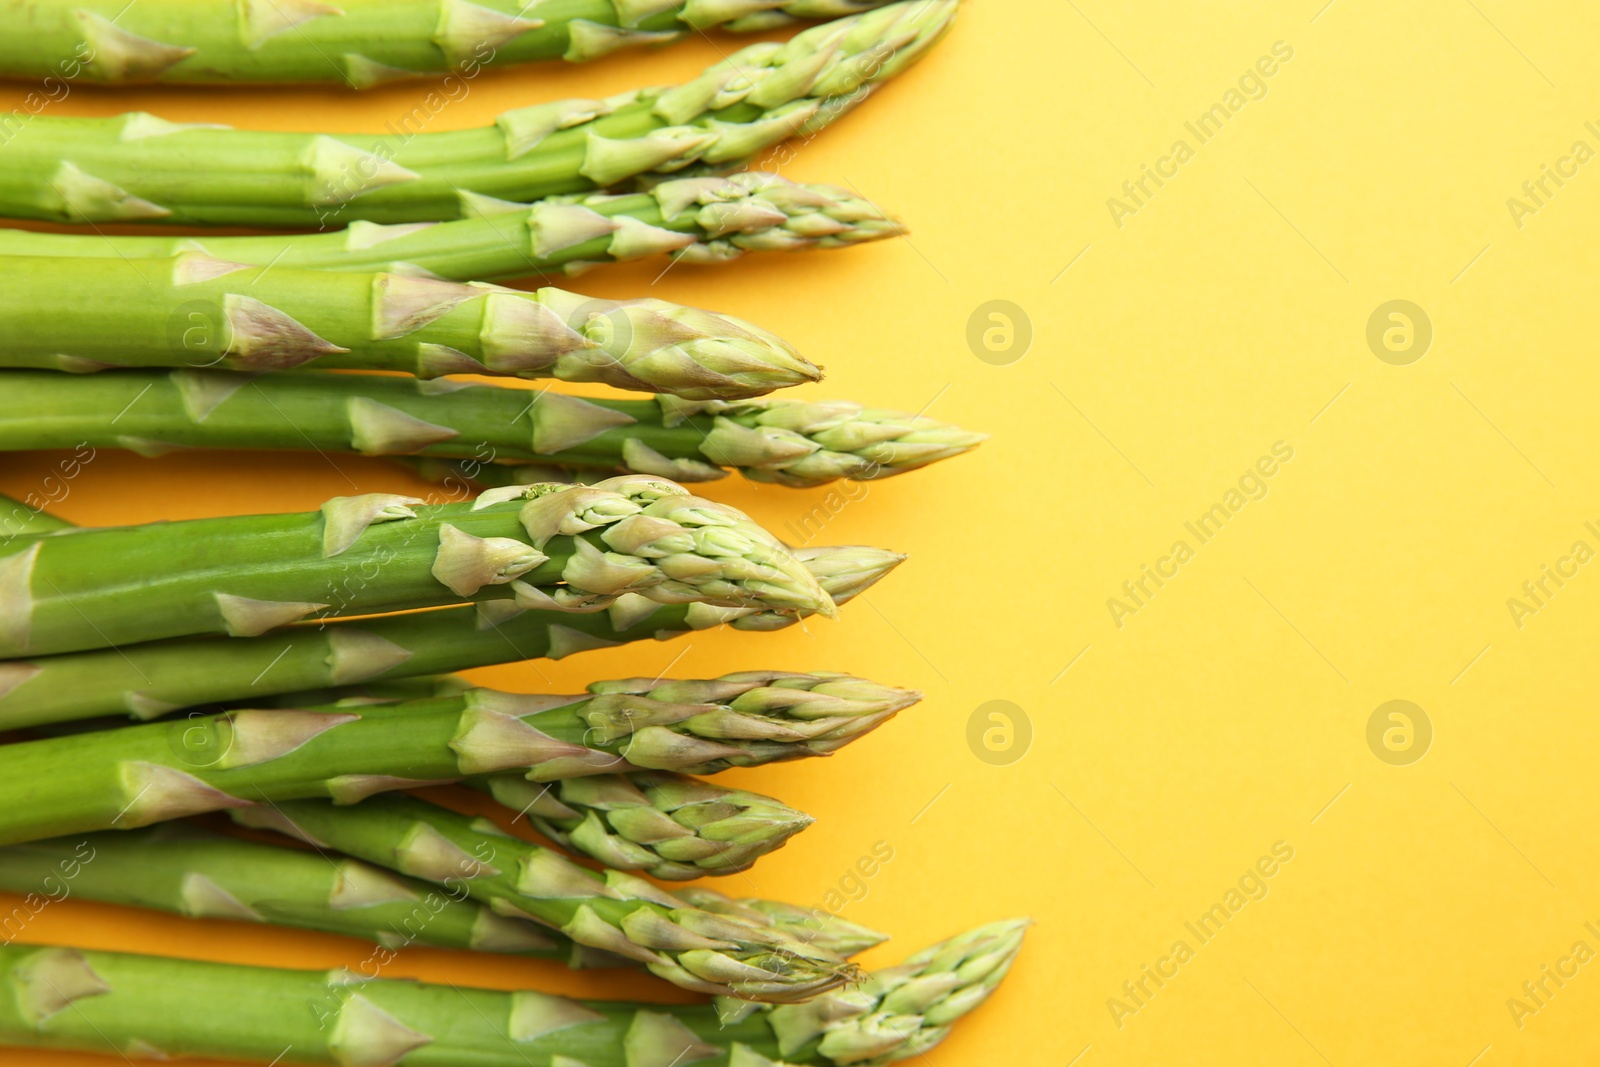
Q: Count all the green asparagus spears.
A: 12